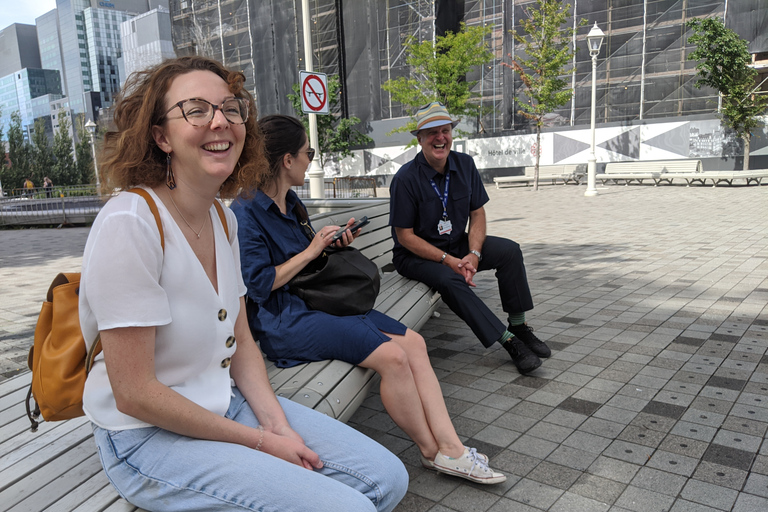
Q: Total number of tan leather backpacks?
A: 1